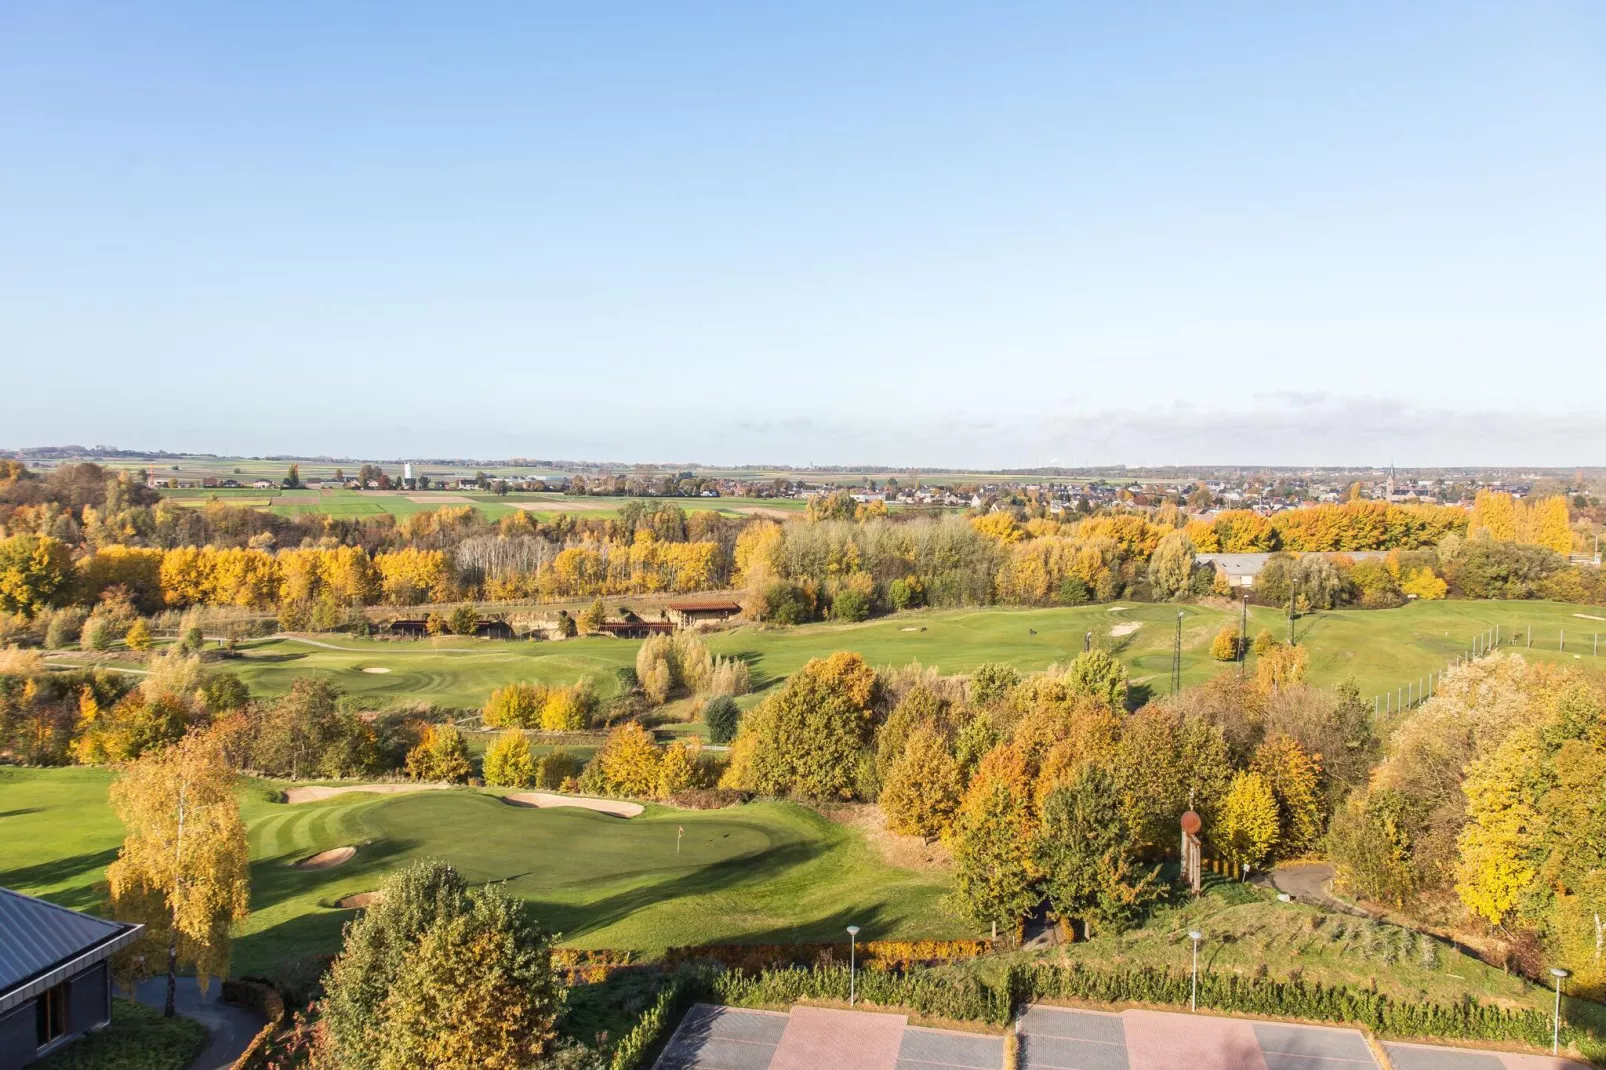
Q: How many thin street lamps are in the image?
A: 3